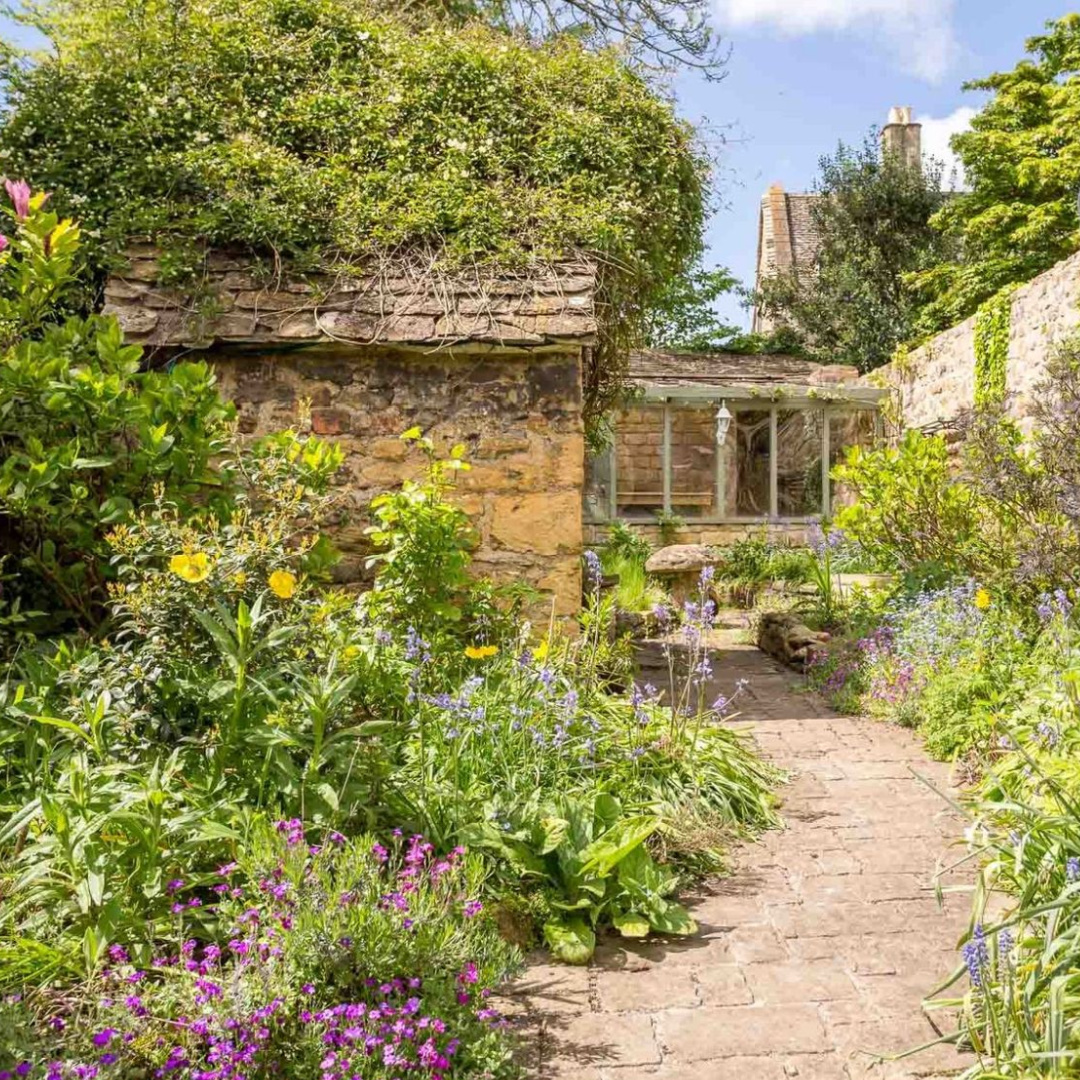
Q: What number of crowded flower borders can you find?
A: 2